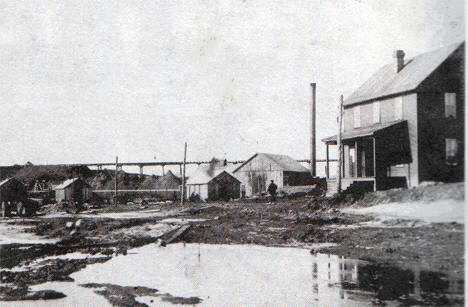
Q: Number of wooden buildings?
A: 5